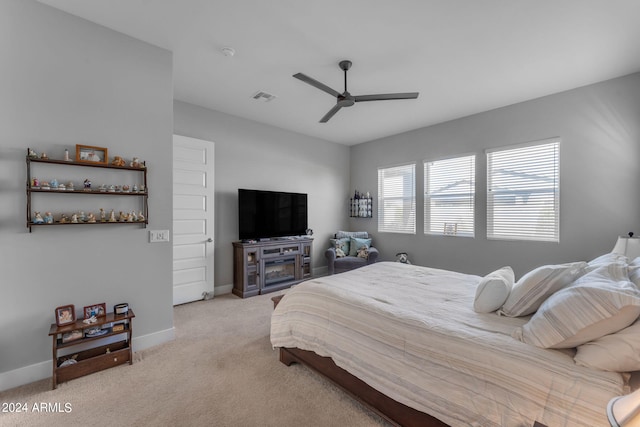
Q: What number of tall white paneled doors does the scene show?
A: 1